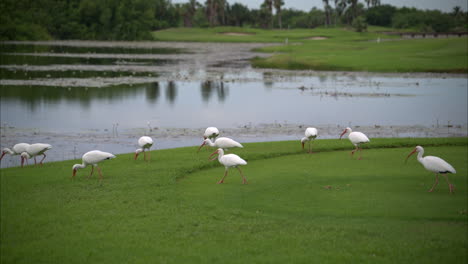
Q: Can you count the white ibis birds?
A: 10